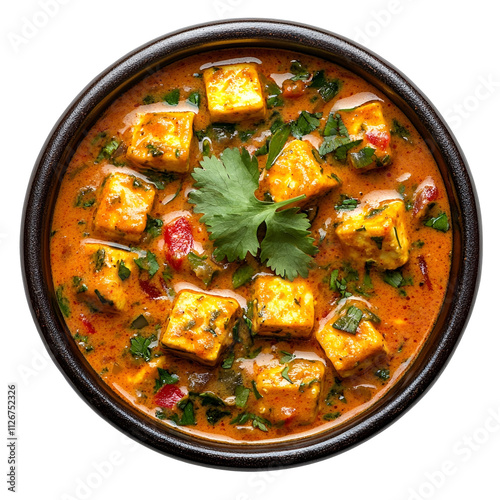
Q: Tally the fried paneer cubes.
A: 11